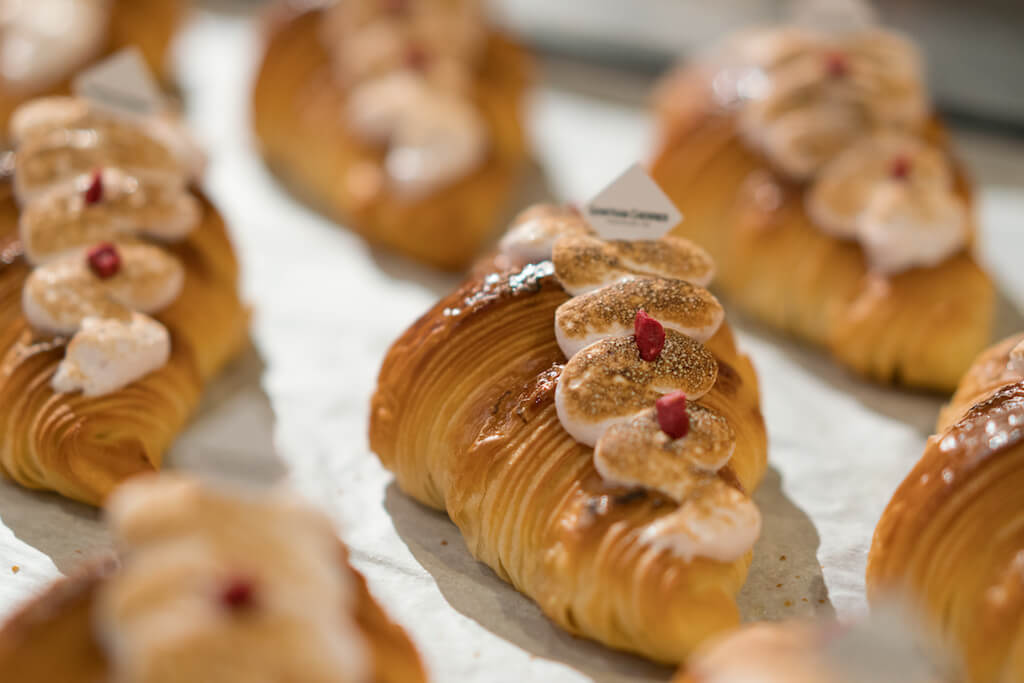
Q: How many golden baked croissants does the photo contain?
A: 8